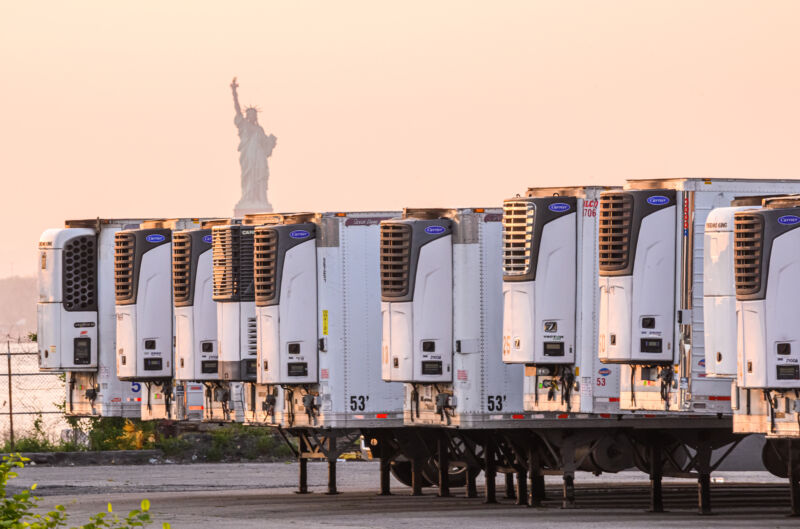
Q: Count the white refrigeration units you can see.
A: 10